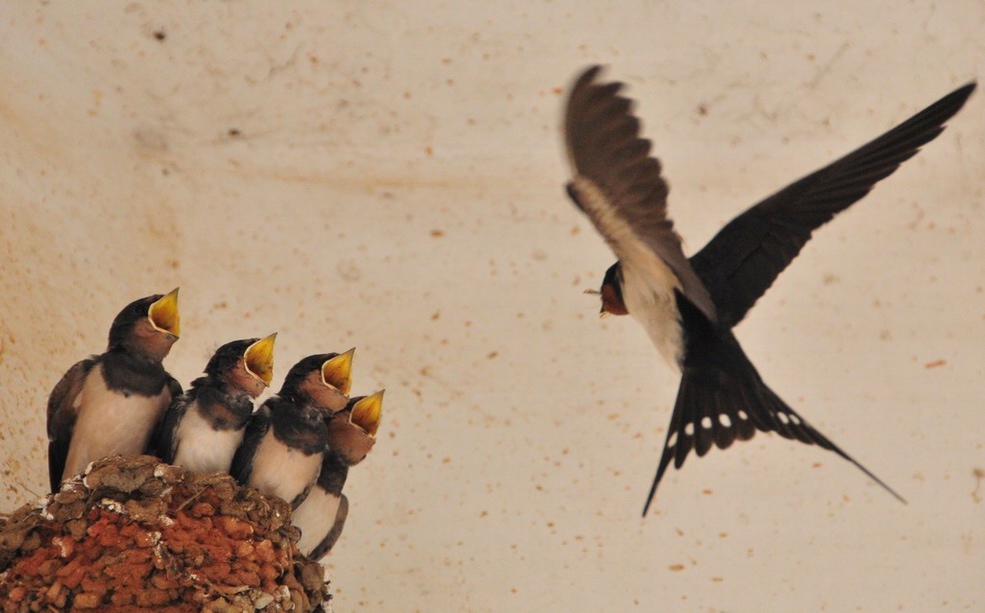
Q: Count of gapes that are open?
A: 4